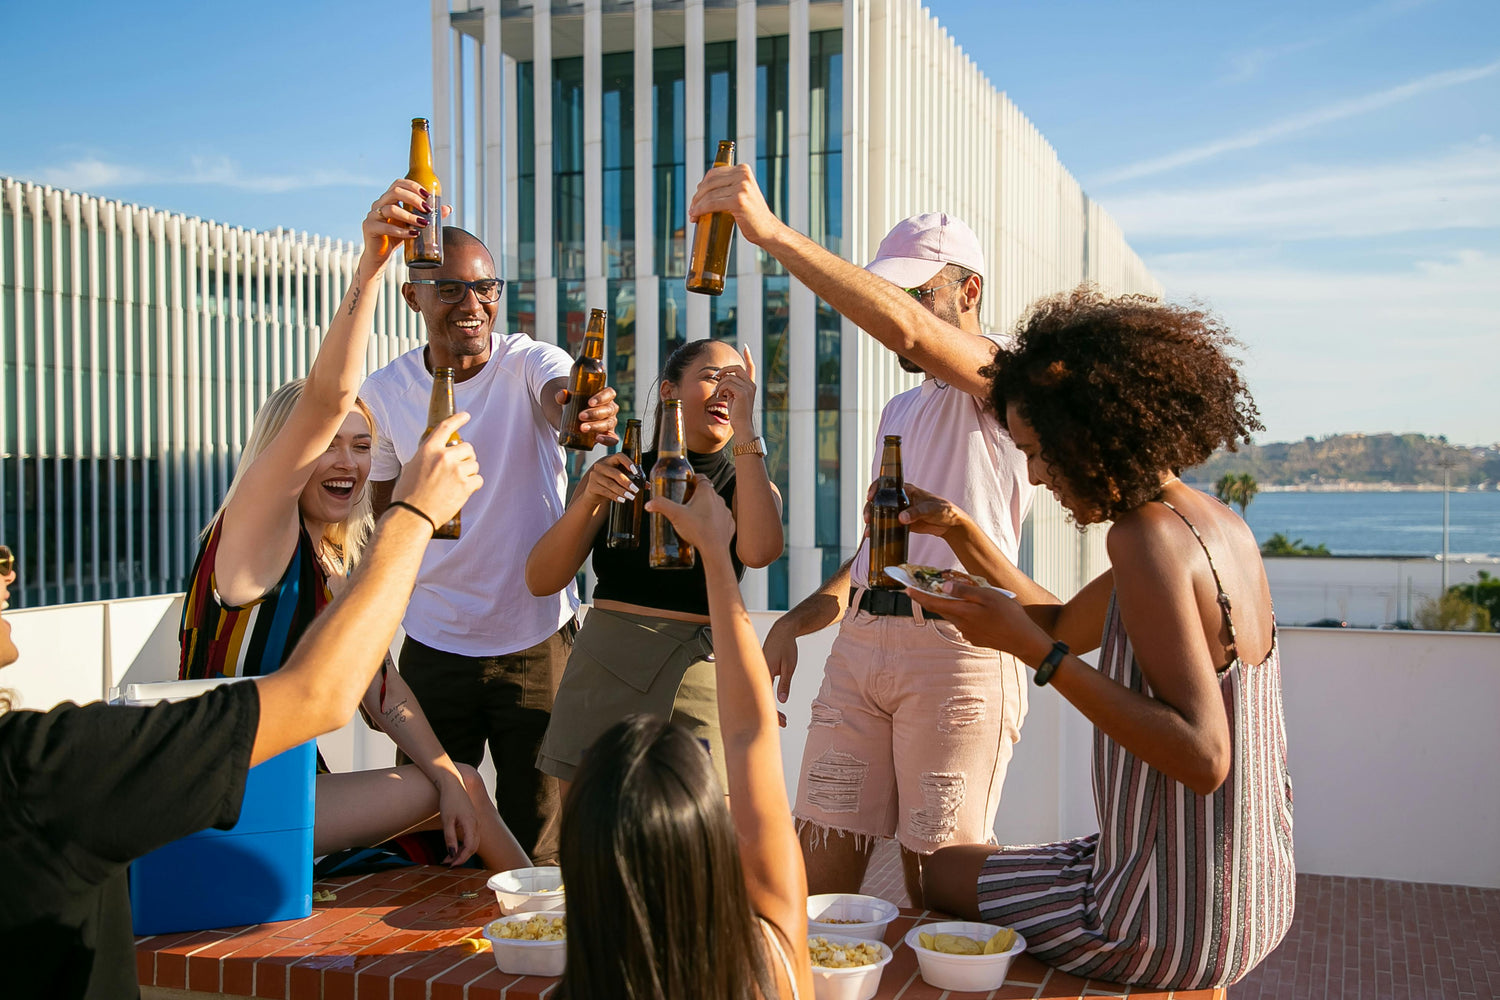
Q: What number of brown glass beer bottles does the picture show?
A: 7